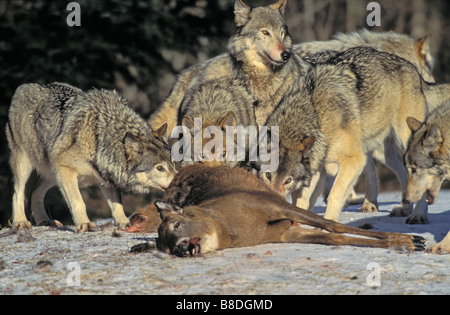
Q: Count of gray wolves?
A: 6